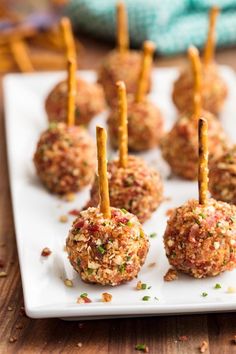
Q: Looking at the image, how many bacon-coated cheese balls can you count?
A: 10